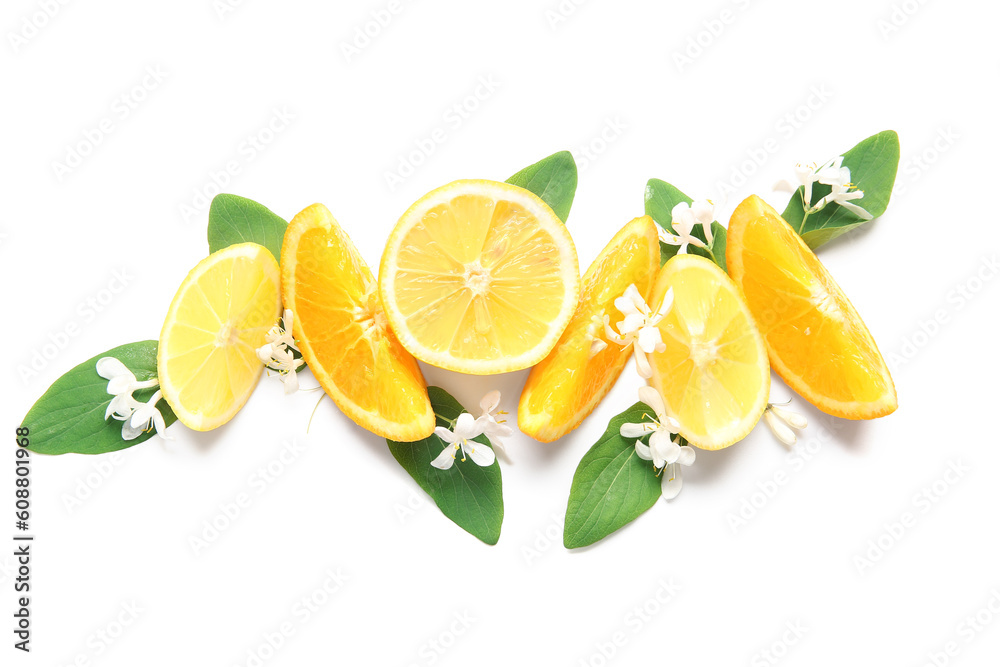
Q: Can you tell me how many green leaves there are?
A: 7